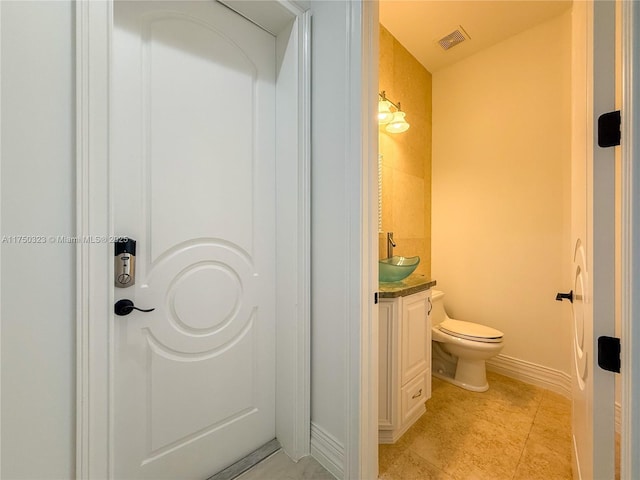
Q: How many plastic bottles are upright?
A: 0